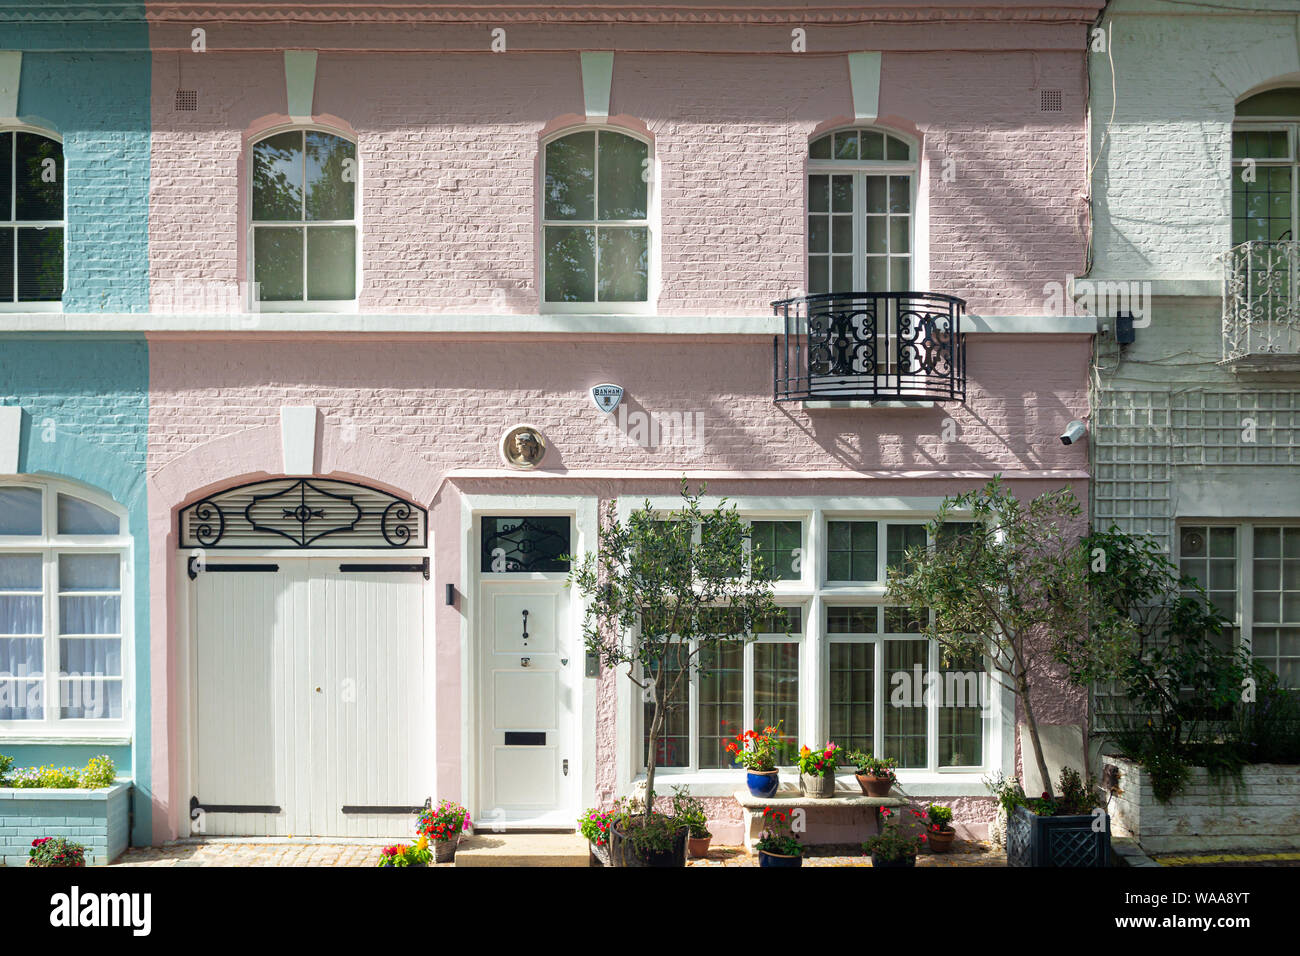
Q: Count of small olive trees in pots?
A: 2